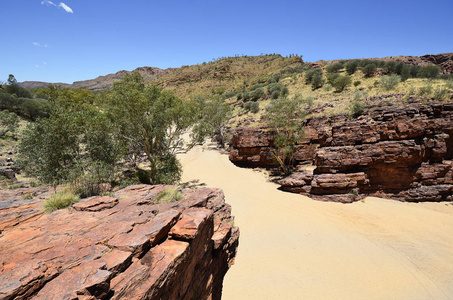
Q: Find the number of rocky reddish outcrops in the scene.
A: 2